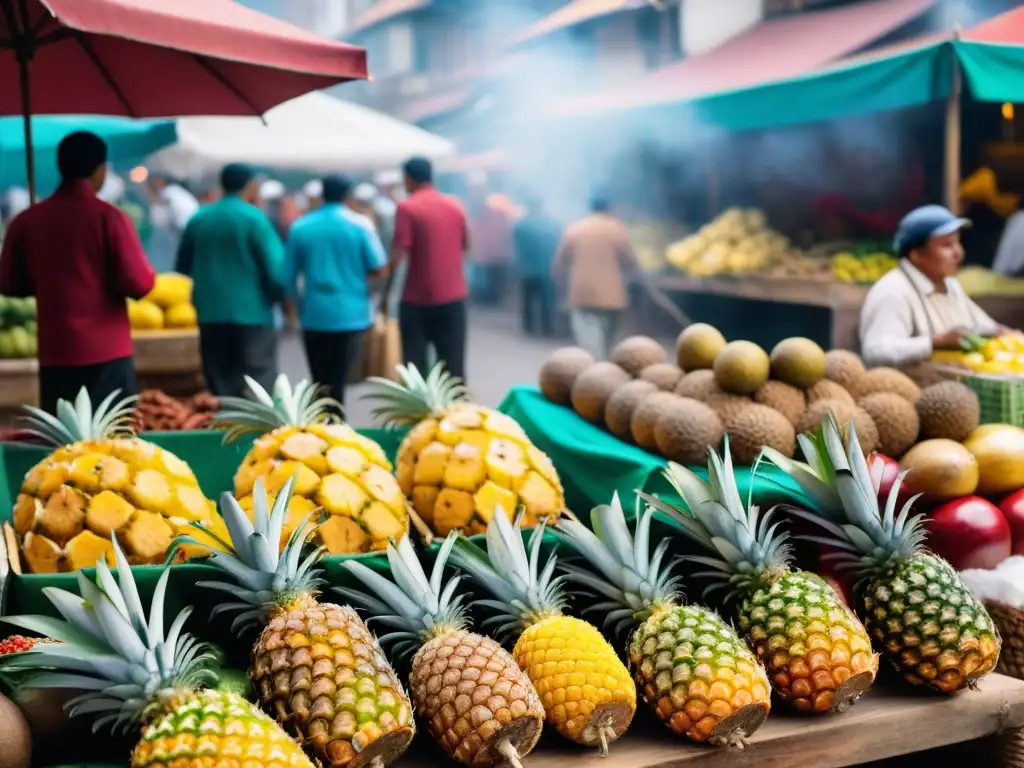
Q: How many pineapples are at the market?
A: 10